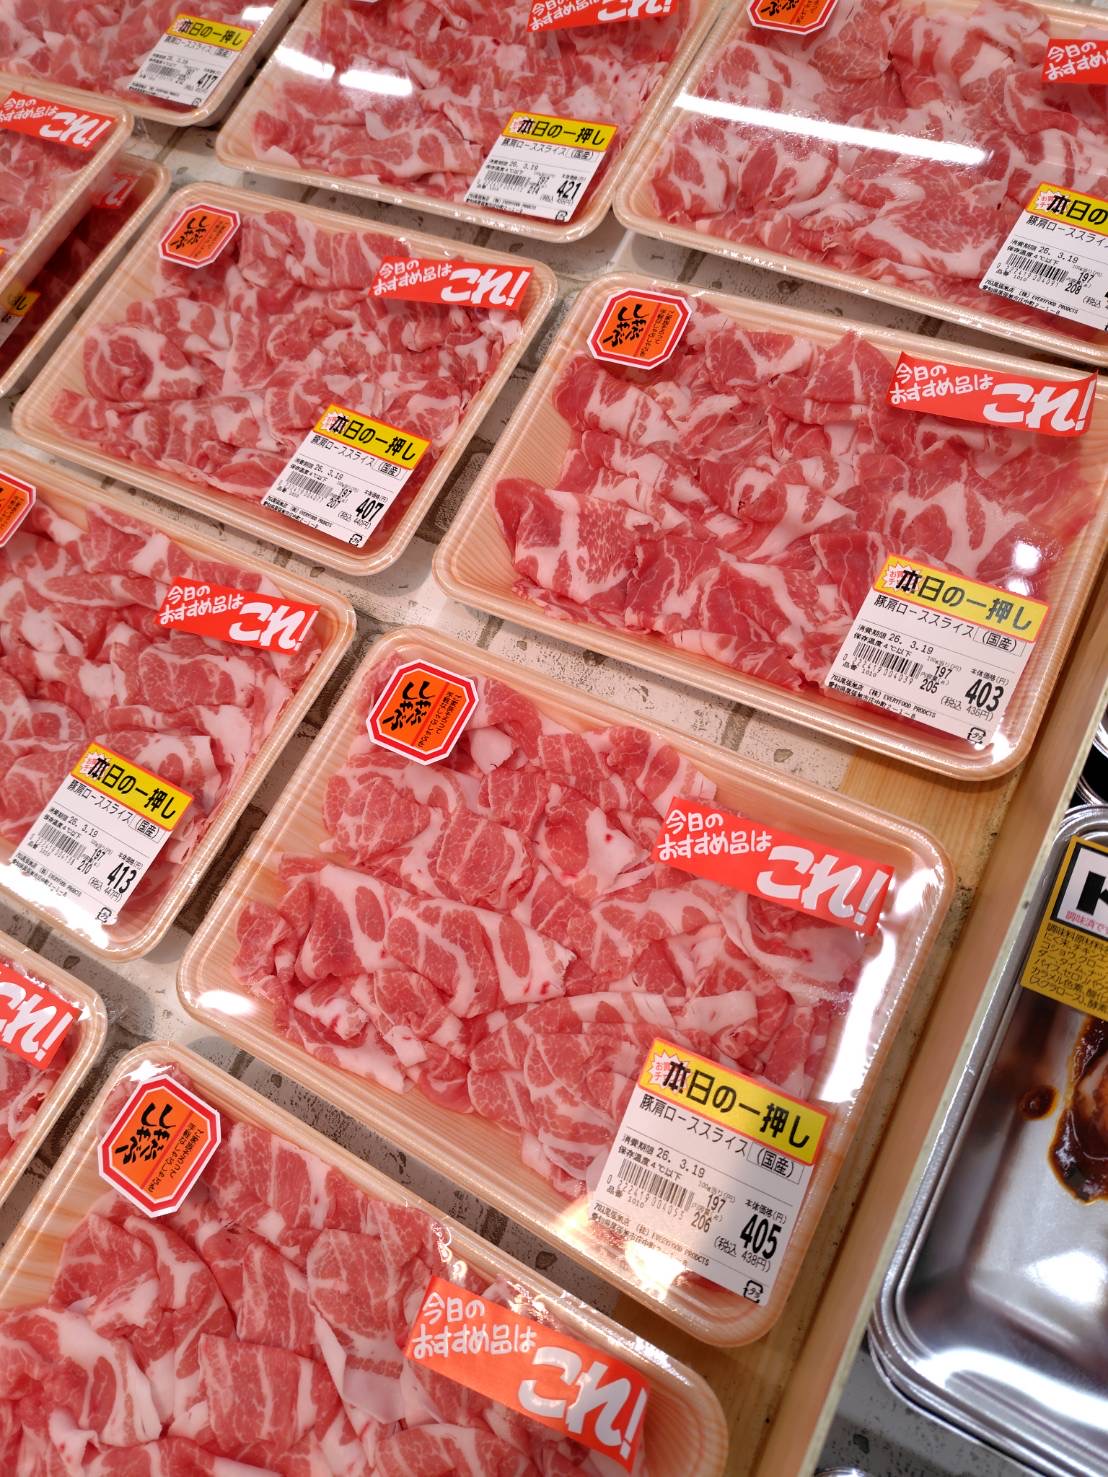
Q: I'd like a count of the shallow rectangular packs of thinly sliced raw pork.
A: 11